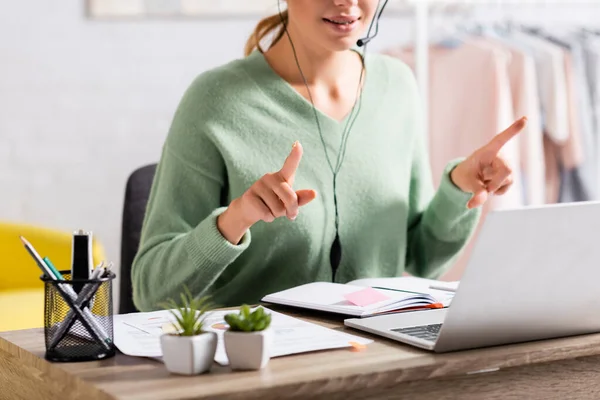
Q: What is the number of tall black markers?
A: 1